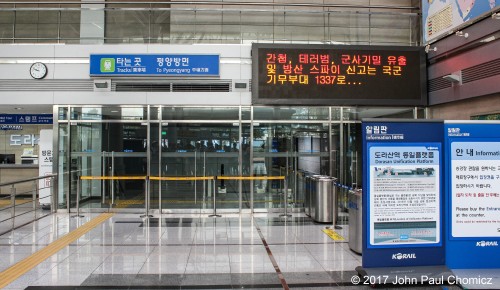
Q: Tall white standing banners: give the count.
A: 1